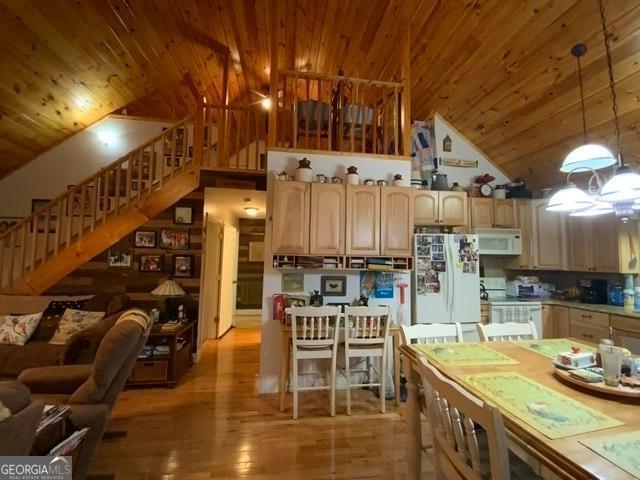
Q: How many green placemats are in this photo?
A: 4